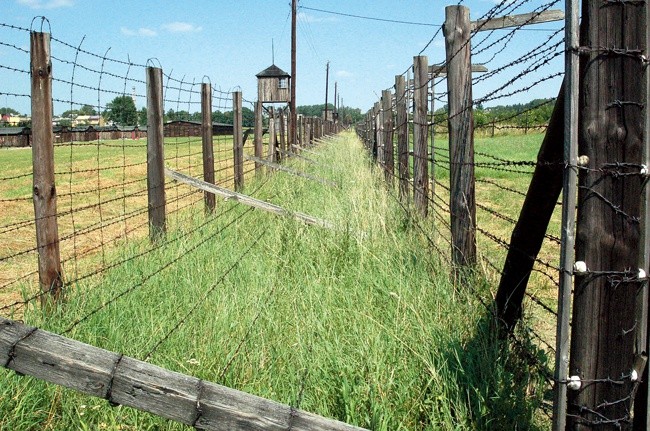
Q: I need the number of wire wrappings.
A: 4